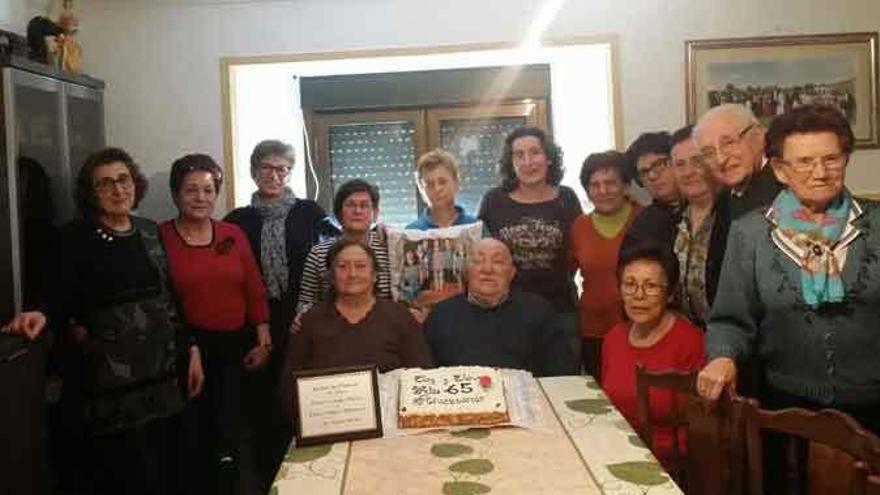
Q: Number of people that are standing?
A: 11